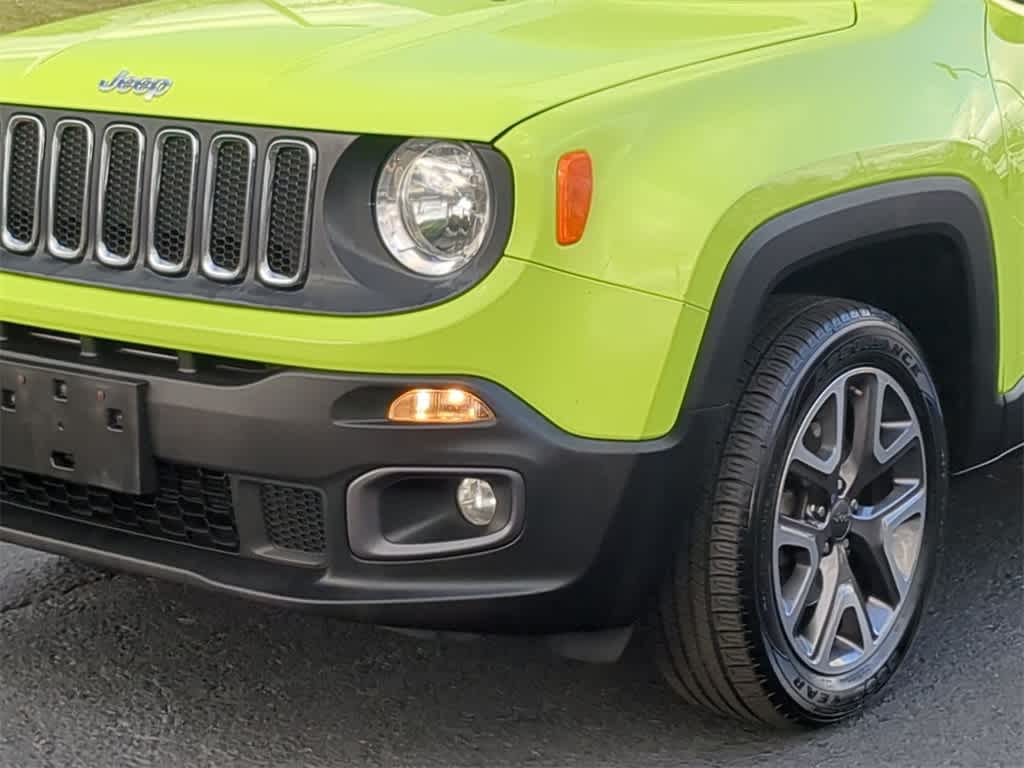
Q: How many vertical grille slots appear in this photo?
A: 6